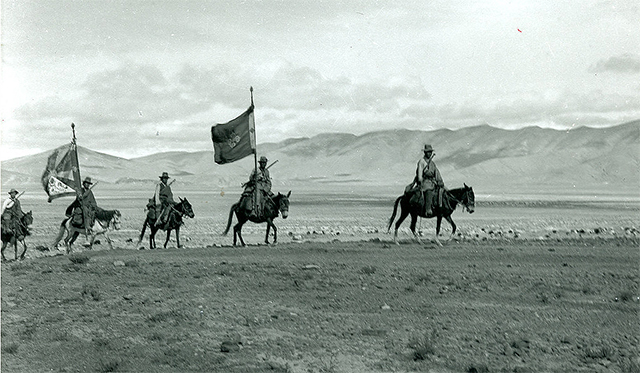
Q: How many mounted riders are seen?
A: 5